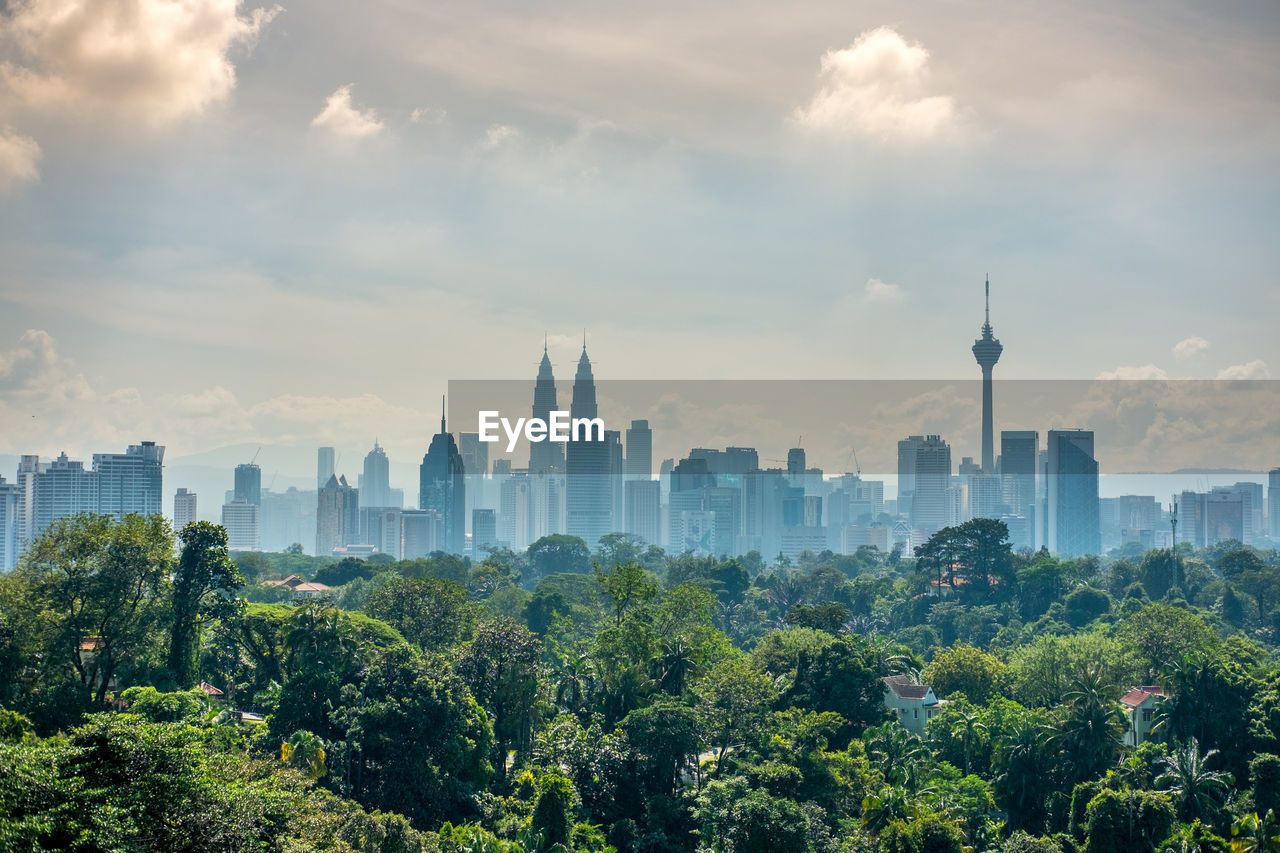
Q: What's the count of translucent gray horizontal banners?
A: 1